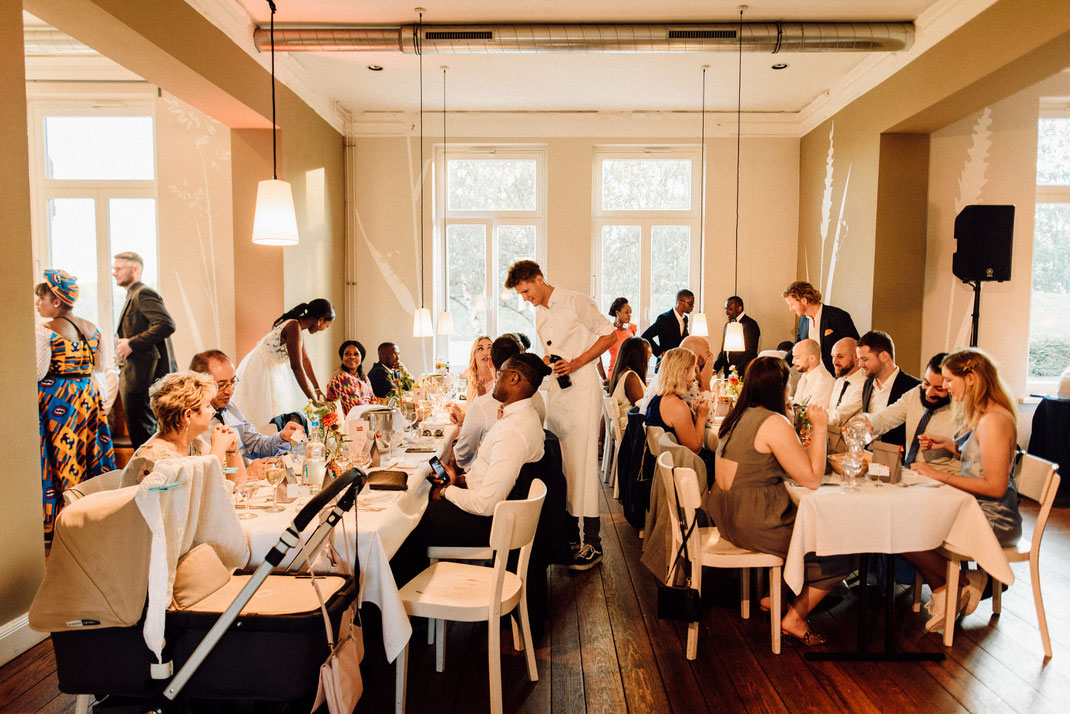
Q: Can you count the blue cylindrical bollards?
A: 0